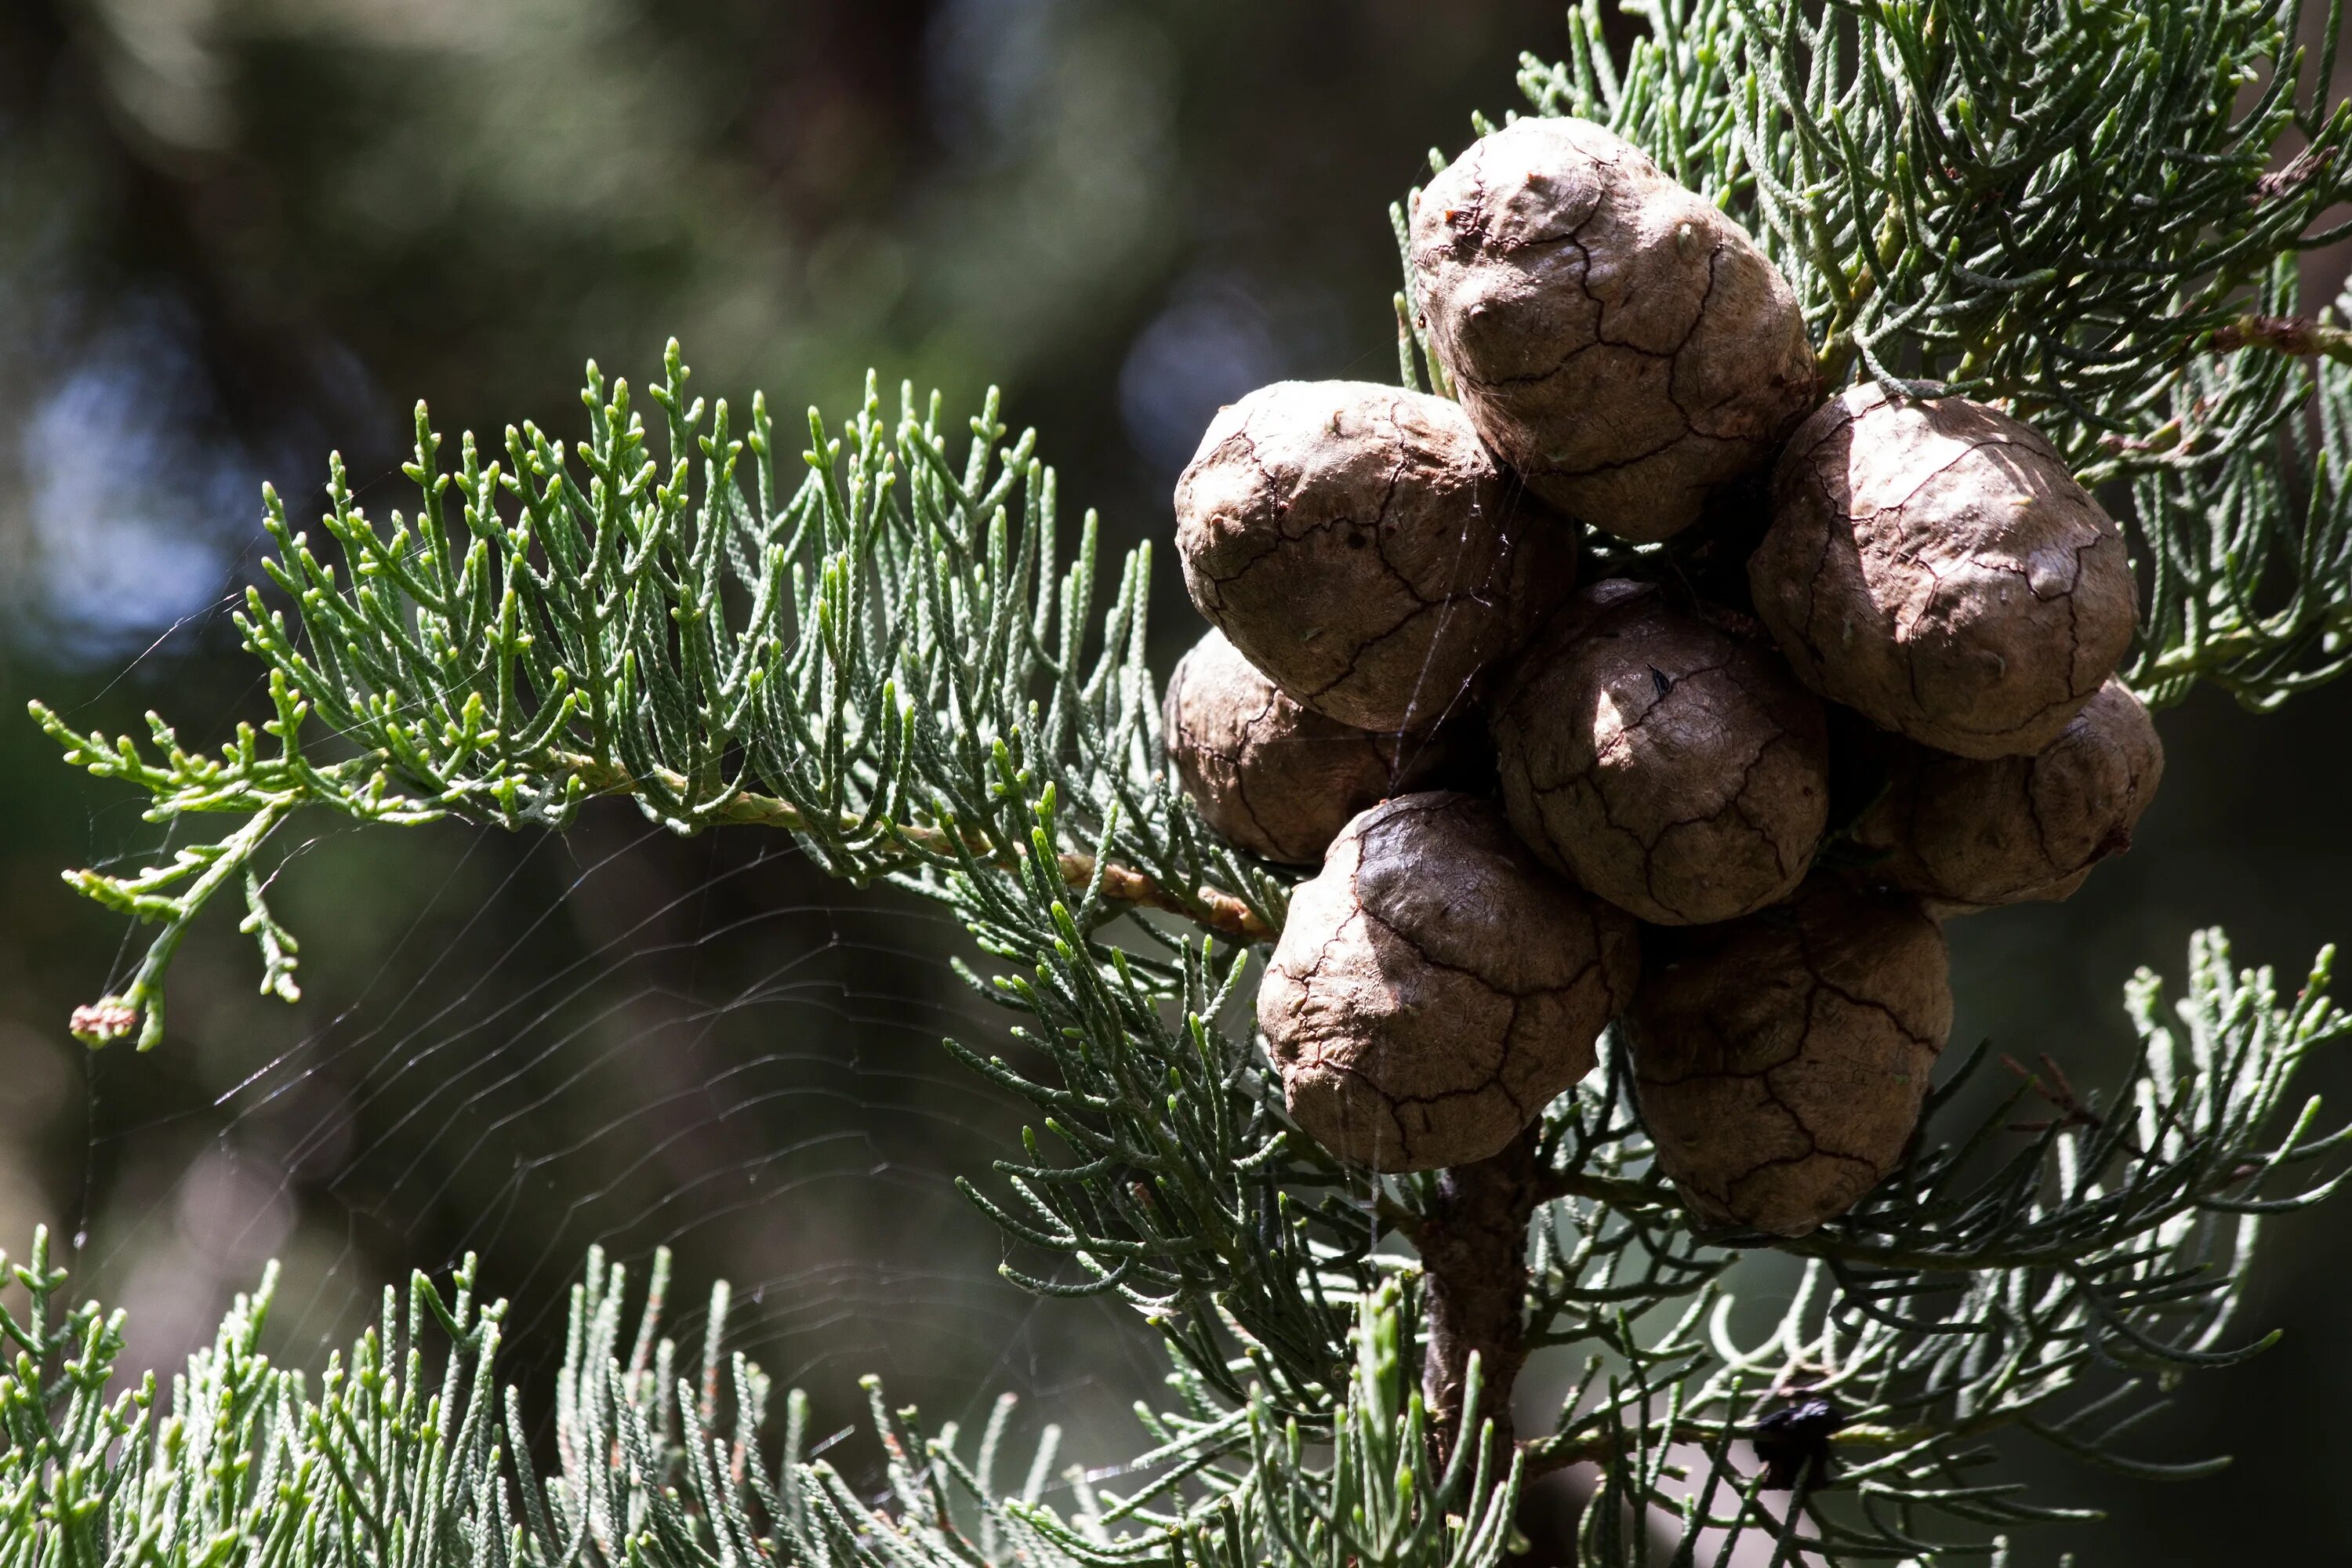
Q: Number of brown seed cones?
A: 8